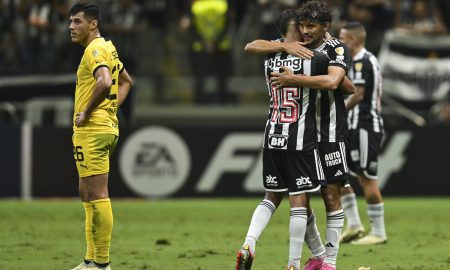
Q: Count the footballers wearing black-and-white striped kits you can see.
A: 3